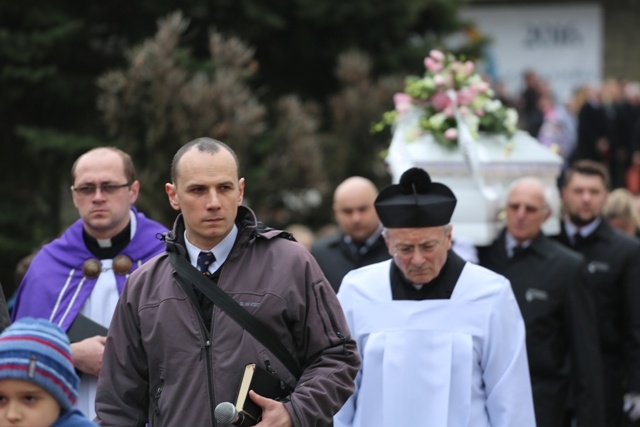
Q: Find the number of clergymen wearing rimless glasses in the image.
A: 1